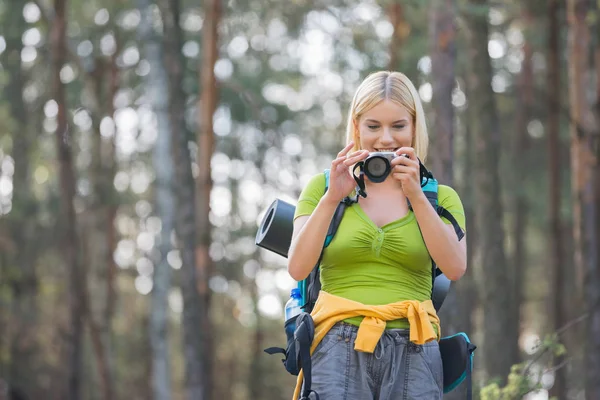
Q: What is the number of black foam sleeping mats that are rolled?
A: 1